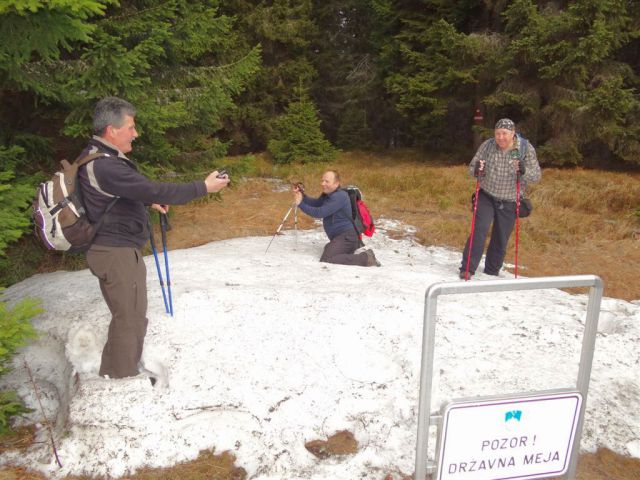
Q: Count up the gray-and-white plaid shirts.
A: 1